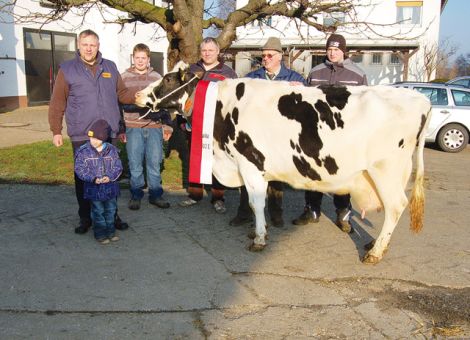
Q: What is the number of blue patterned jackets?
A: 1